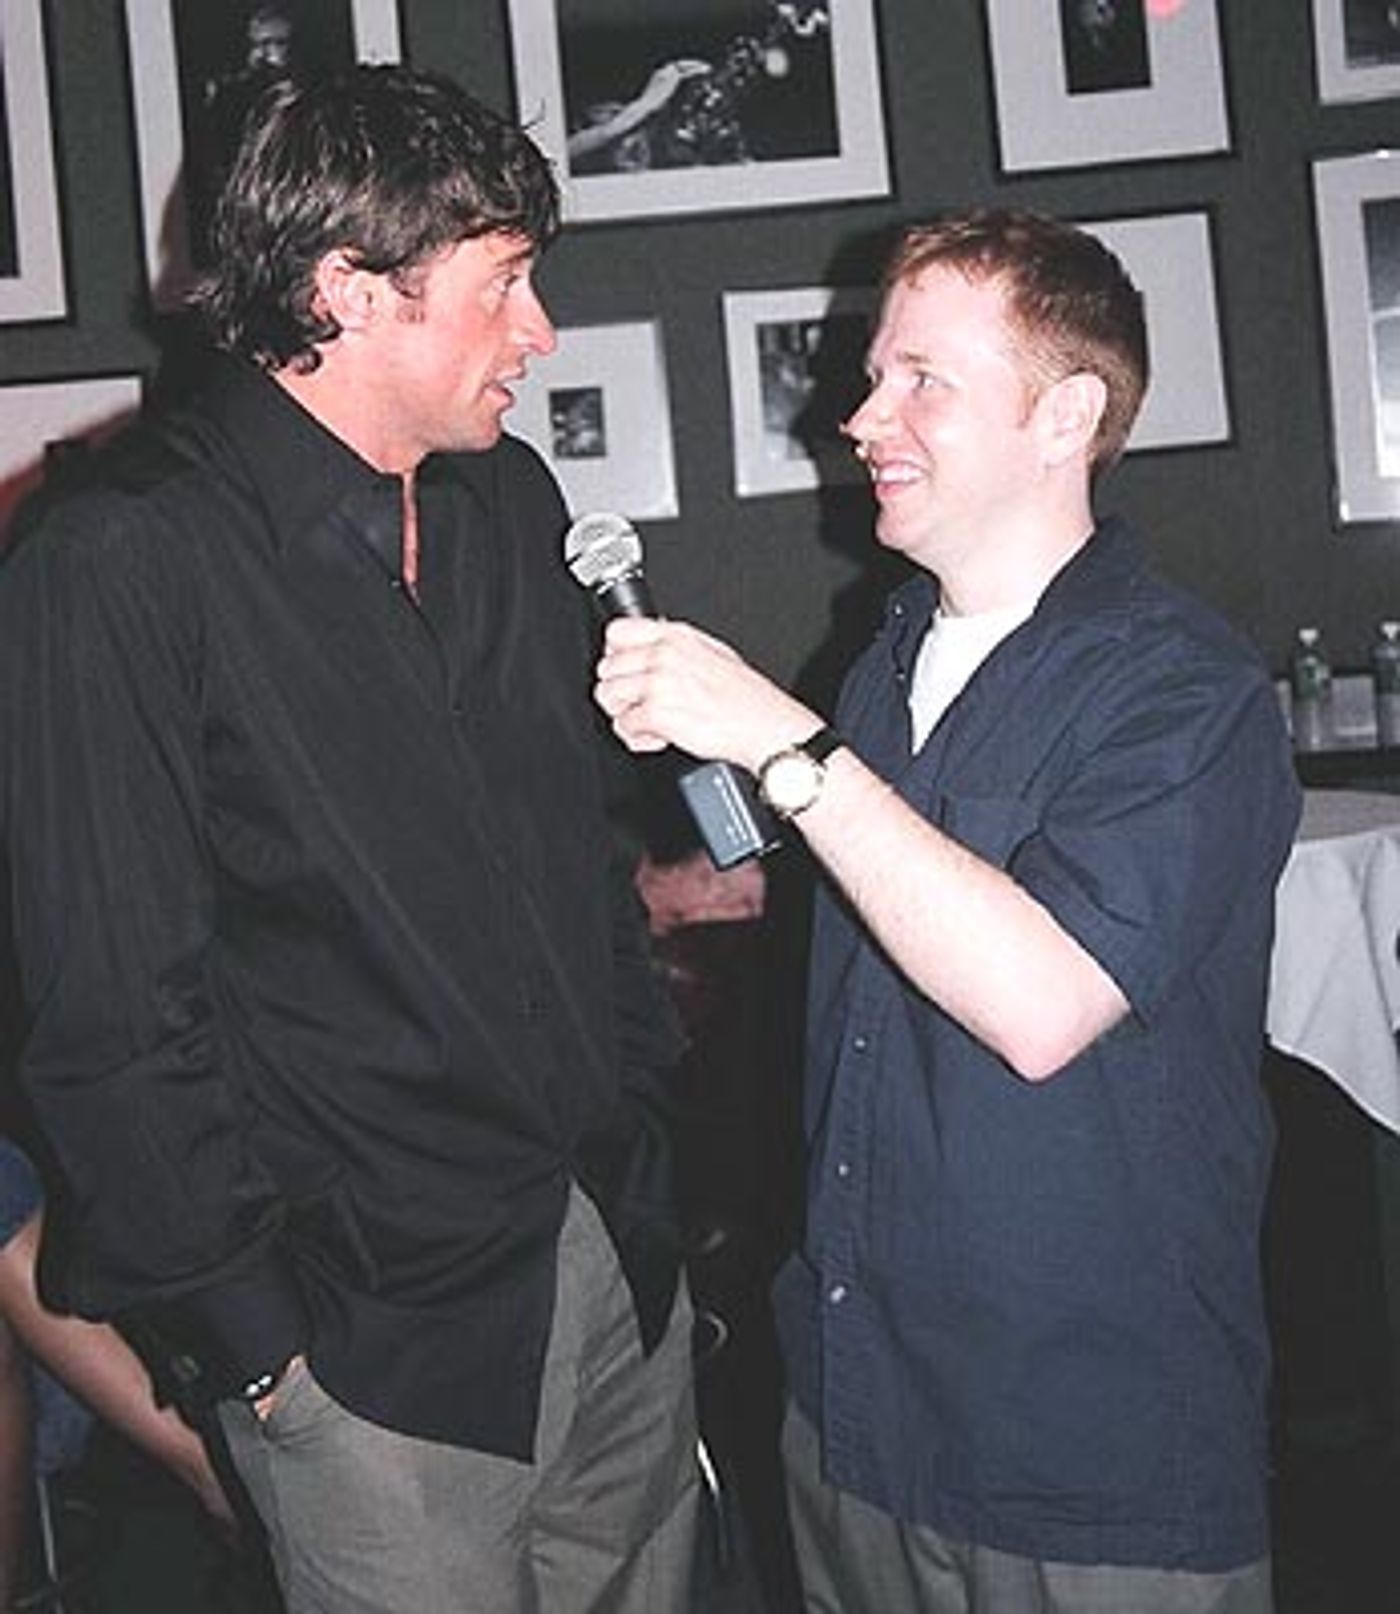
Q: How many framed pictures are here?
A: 10